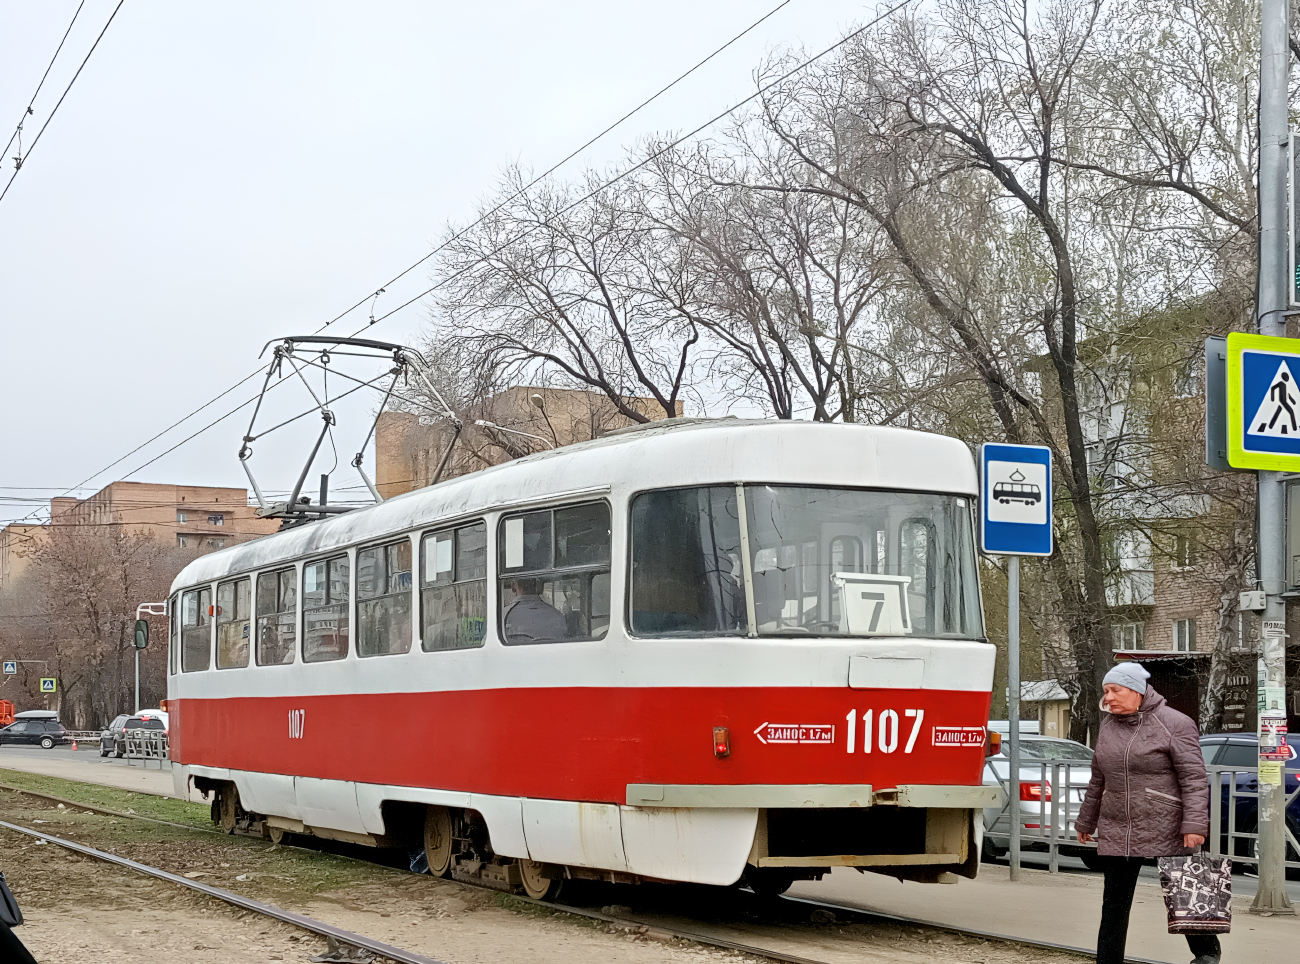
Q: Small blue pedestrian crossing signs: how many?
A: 2